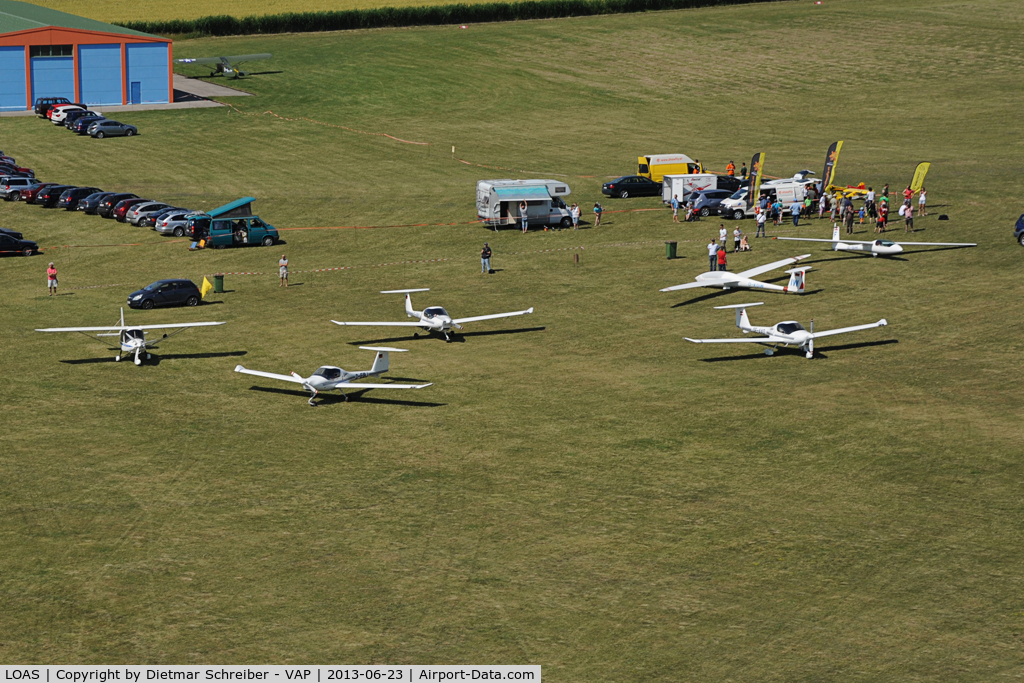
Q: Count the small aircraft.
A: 7